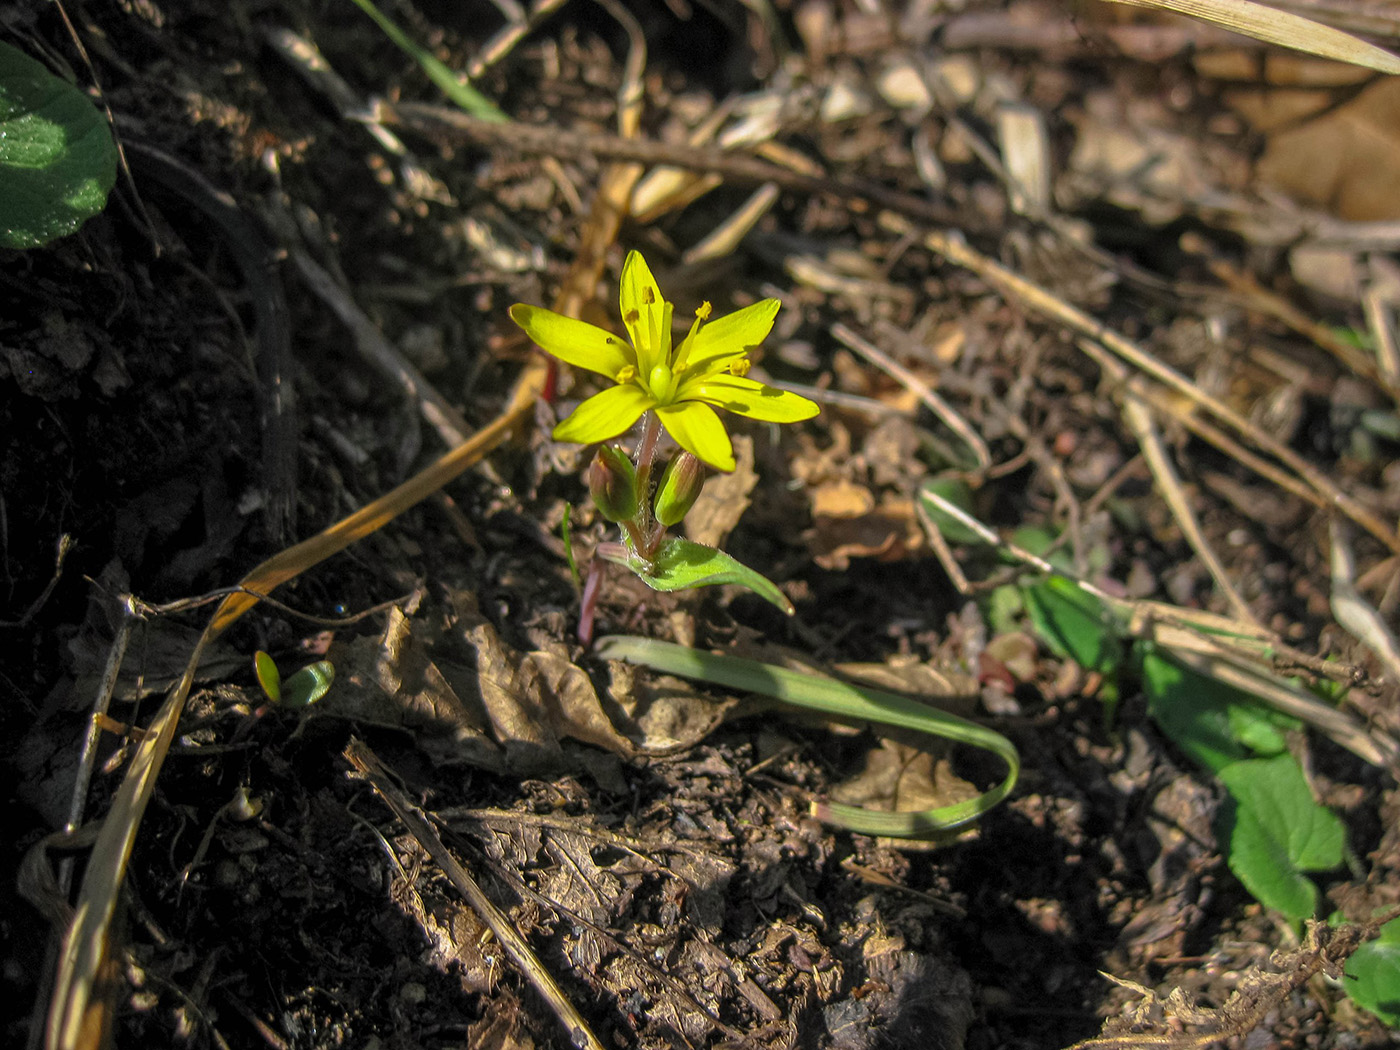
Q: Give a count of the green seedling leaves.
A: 2